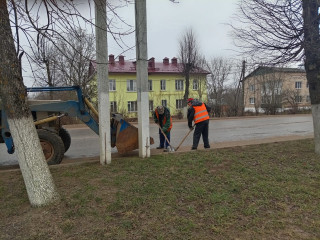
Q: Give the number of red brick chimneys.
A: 5